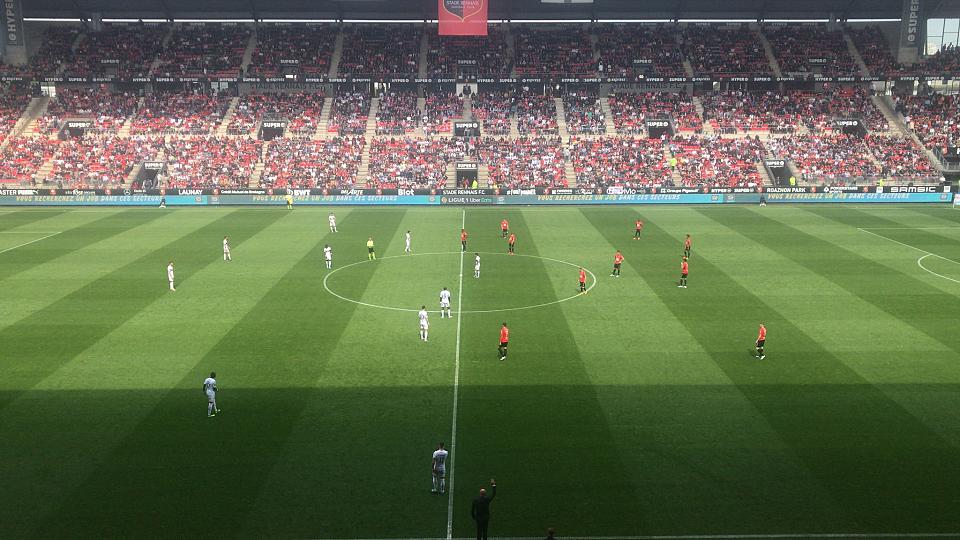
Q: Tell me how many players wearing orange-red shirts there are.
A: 10